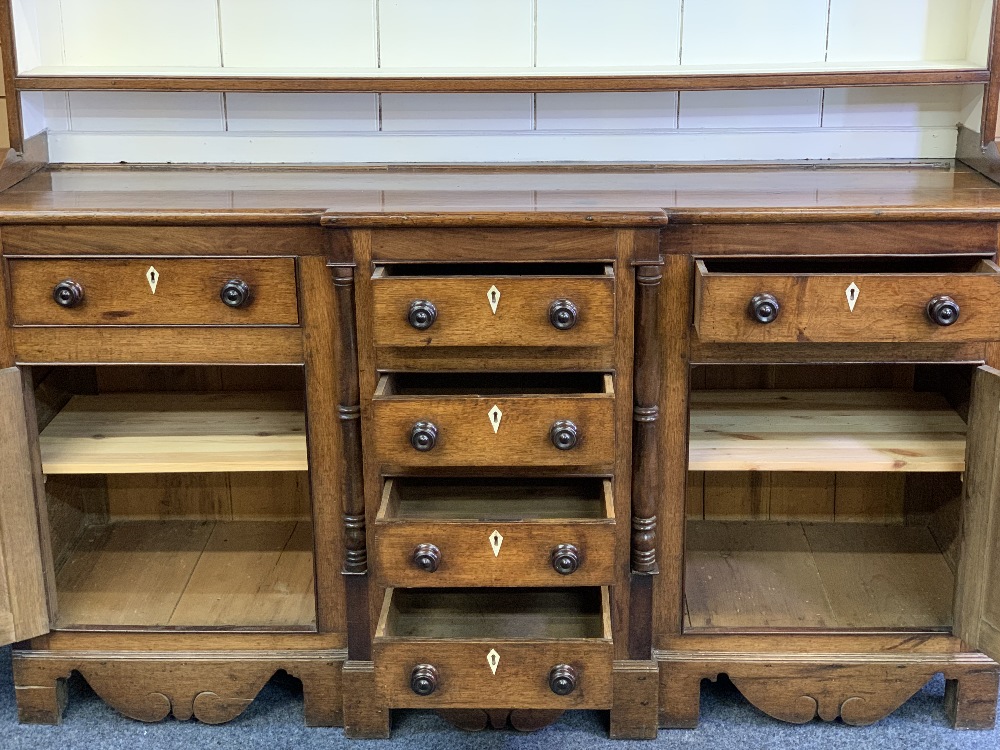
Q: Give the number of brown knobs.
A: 12